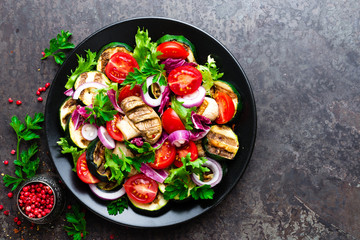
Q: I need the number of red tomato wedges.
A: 11